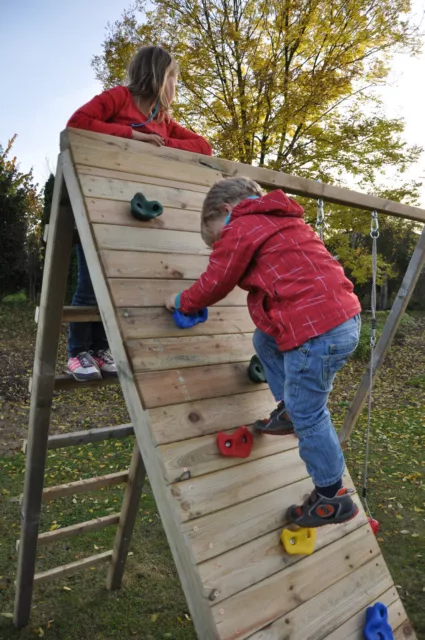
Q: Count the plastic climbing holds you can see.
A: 6